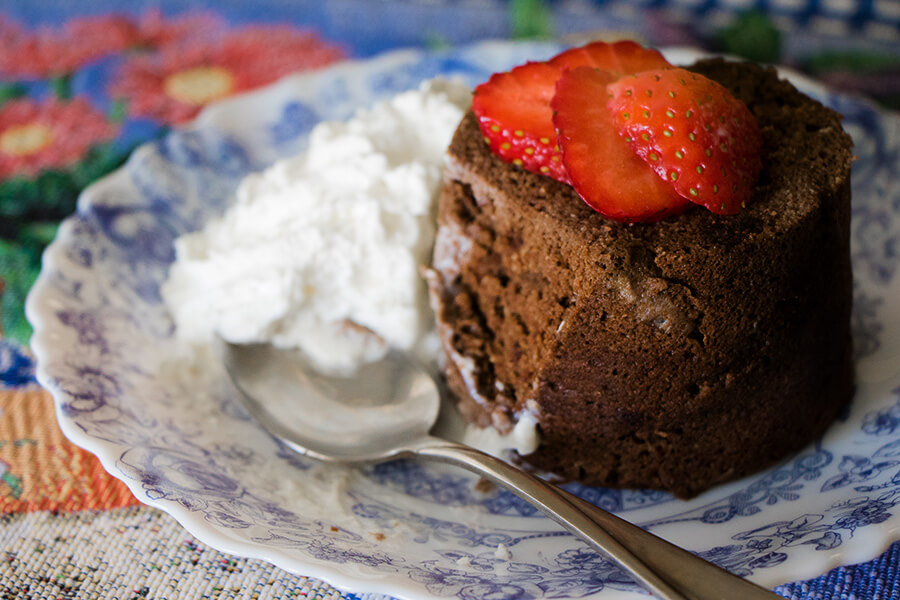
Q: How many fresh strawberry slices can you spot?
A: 4